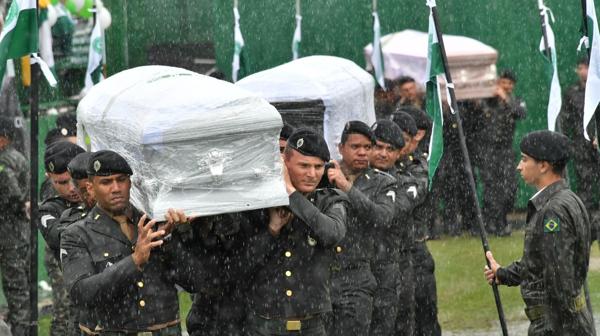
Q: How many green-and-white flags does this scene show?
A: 8